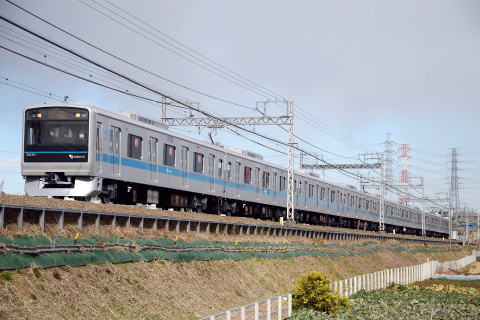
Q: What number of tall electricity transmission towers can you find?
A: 3